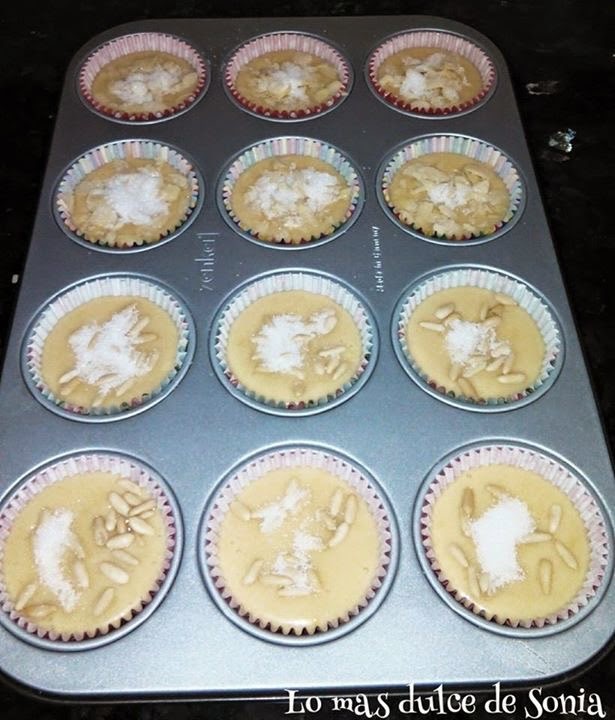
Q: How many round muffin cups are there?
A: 12